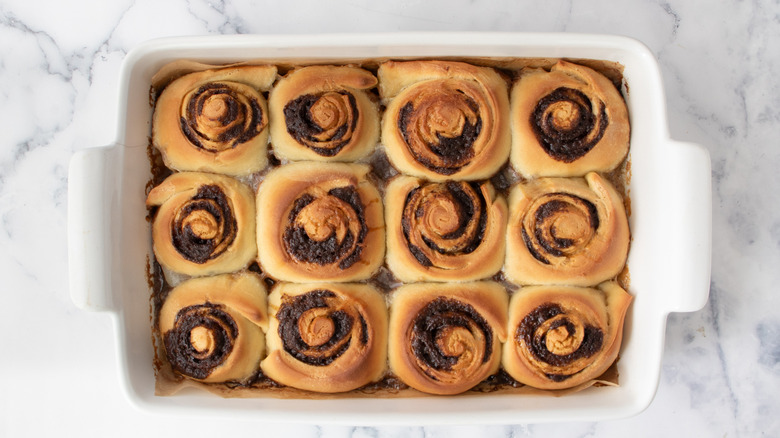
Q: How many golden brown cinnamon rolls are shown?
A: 12